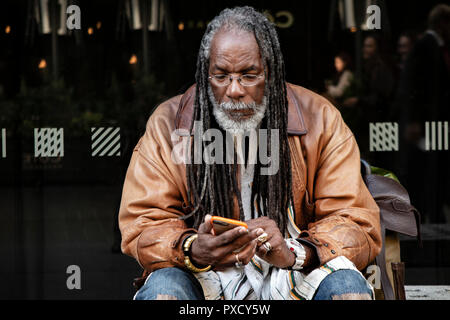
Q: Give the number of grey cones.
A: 0